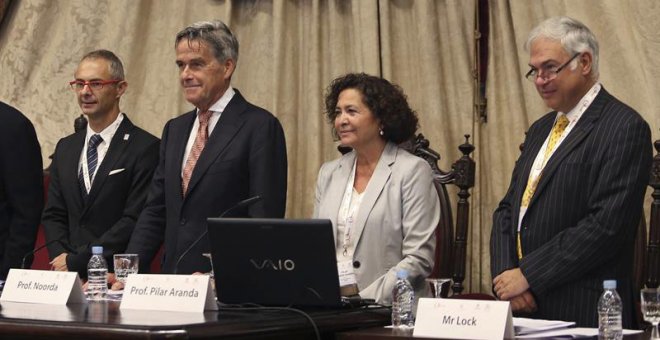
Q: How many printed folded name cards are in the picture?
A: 3